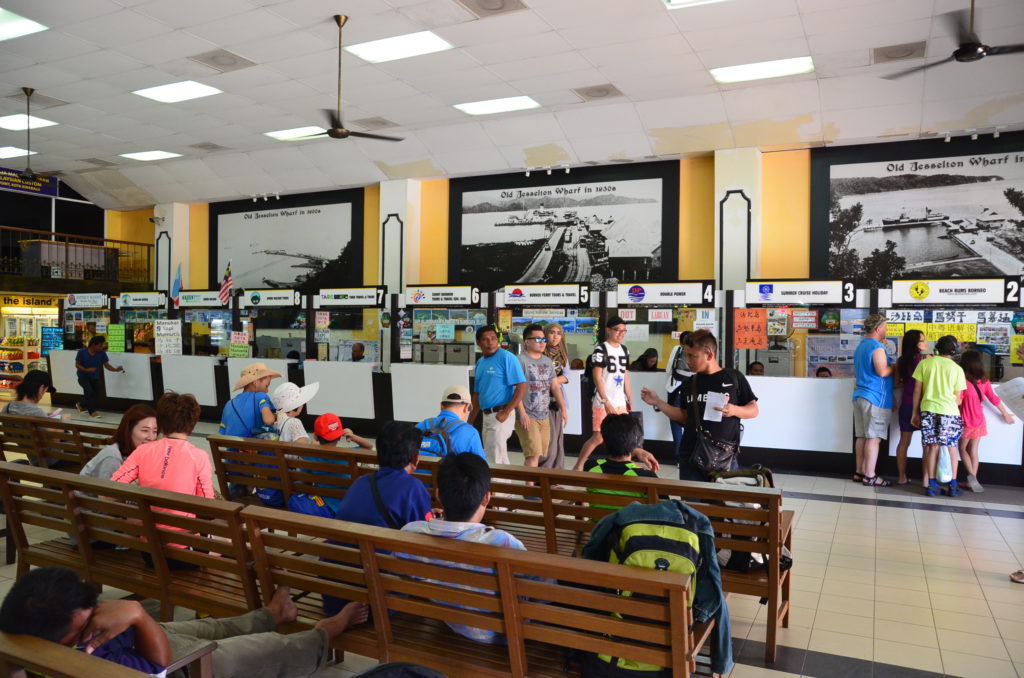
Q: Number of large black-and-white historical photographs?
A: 3